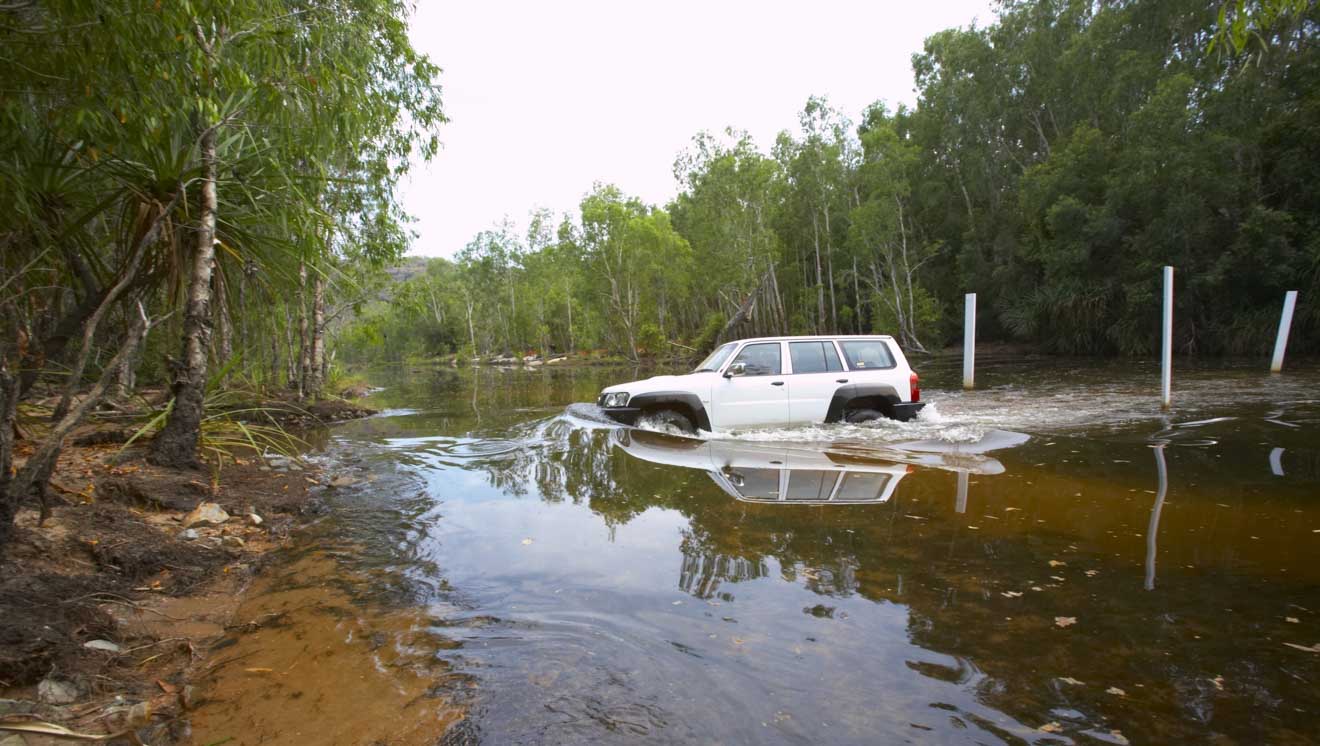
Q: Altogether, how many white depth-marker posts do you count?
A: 3